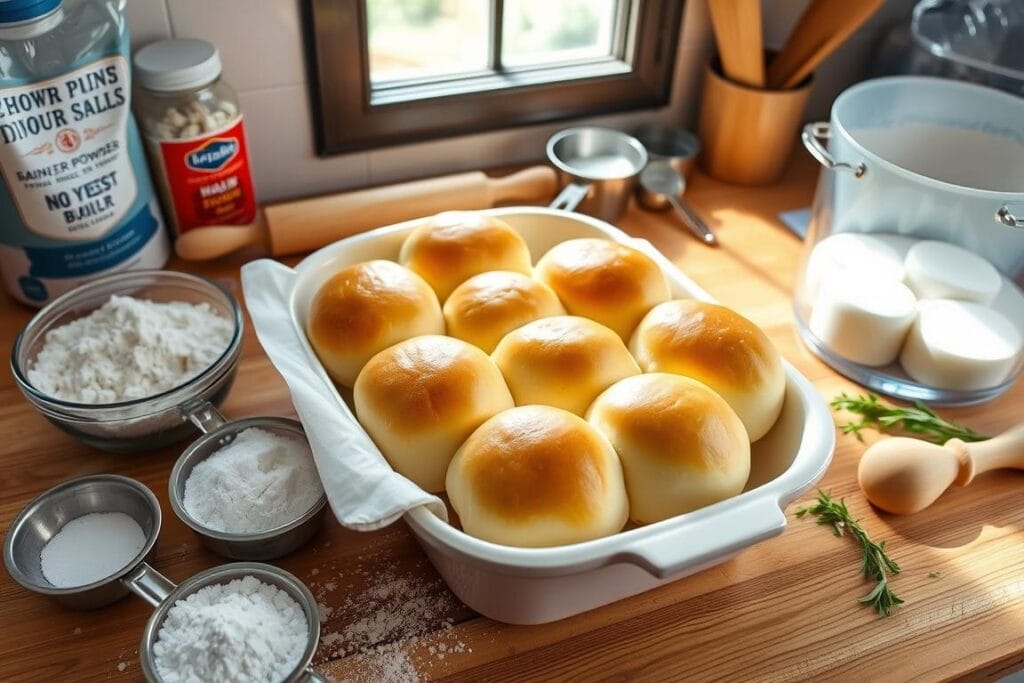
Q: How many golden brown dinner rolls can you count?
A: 9